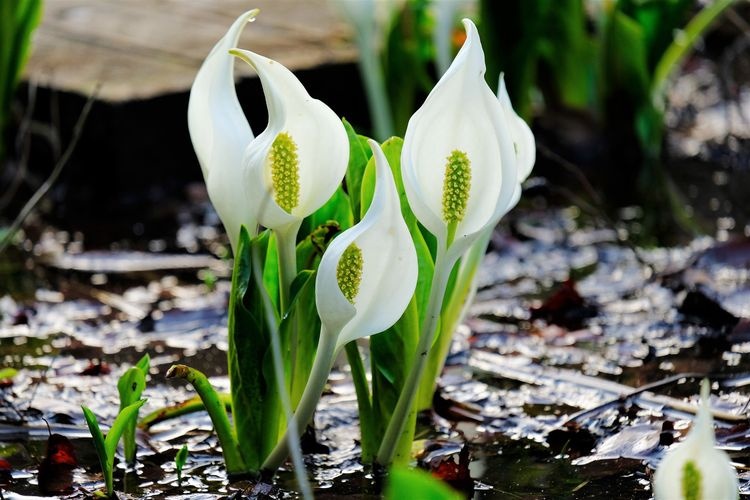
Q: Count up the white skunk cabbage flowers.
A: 6